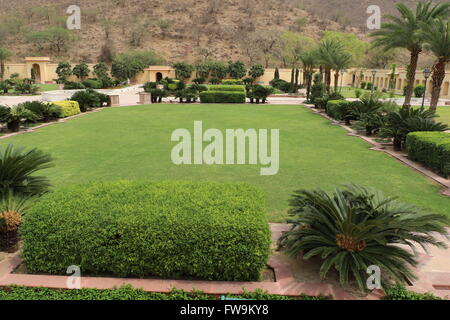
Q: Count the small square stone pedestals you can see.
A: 2